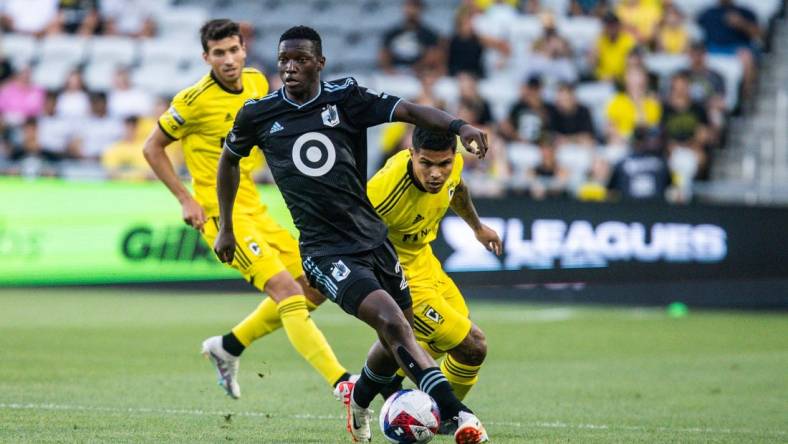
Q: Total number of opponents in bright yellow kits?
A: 2